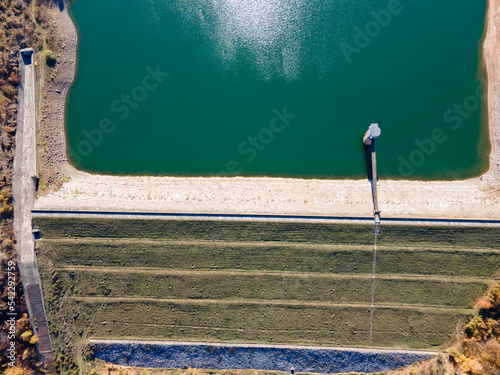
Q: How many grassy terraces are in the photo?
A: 4